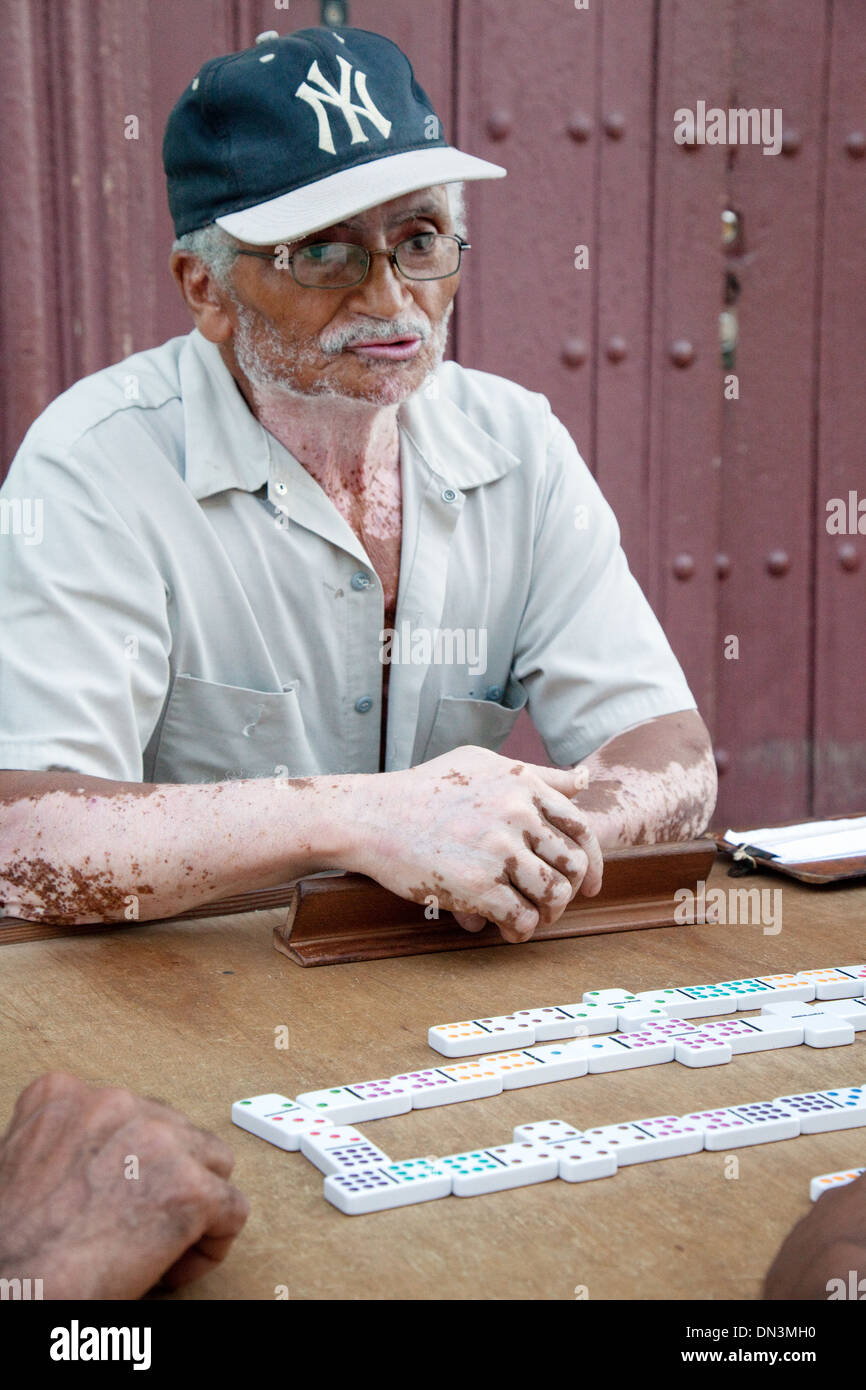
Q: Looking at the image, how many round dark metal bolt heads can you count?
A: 14